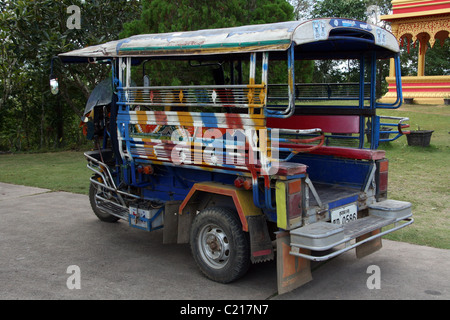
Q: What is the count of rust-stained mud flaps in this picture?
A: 2